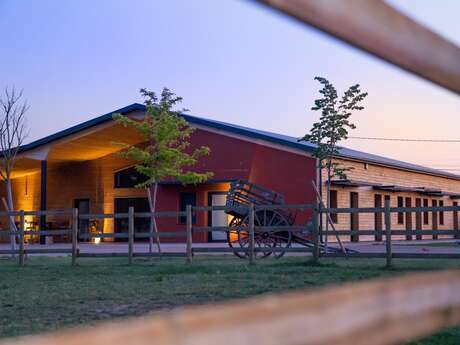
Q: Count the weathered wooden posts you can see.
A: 7